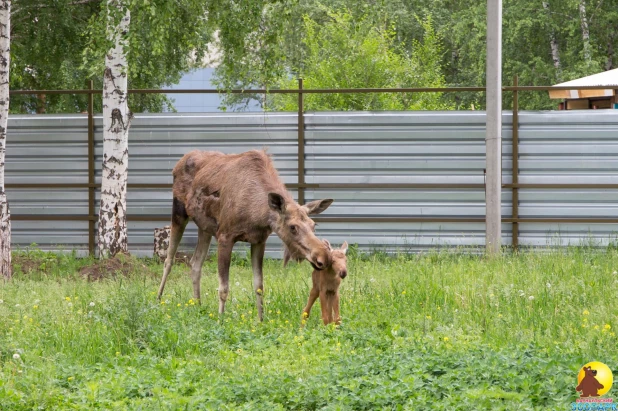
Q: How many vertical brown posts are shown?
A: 3